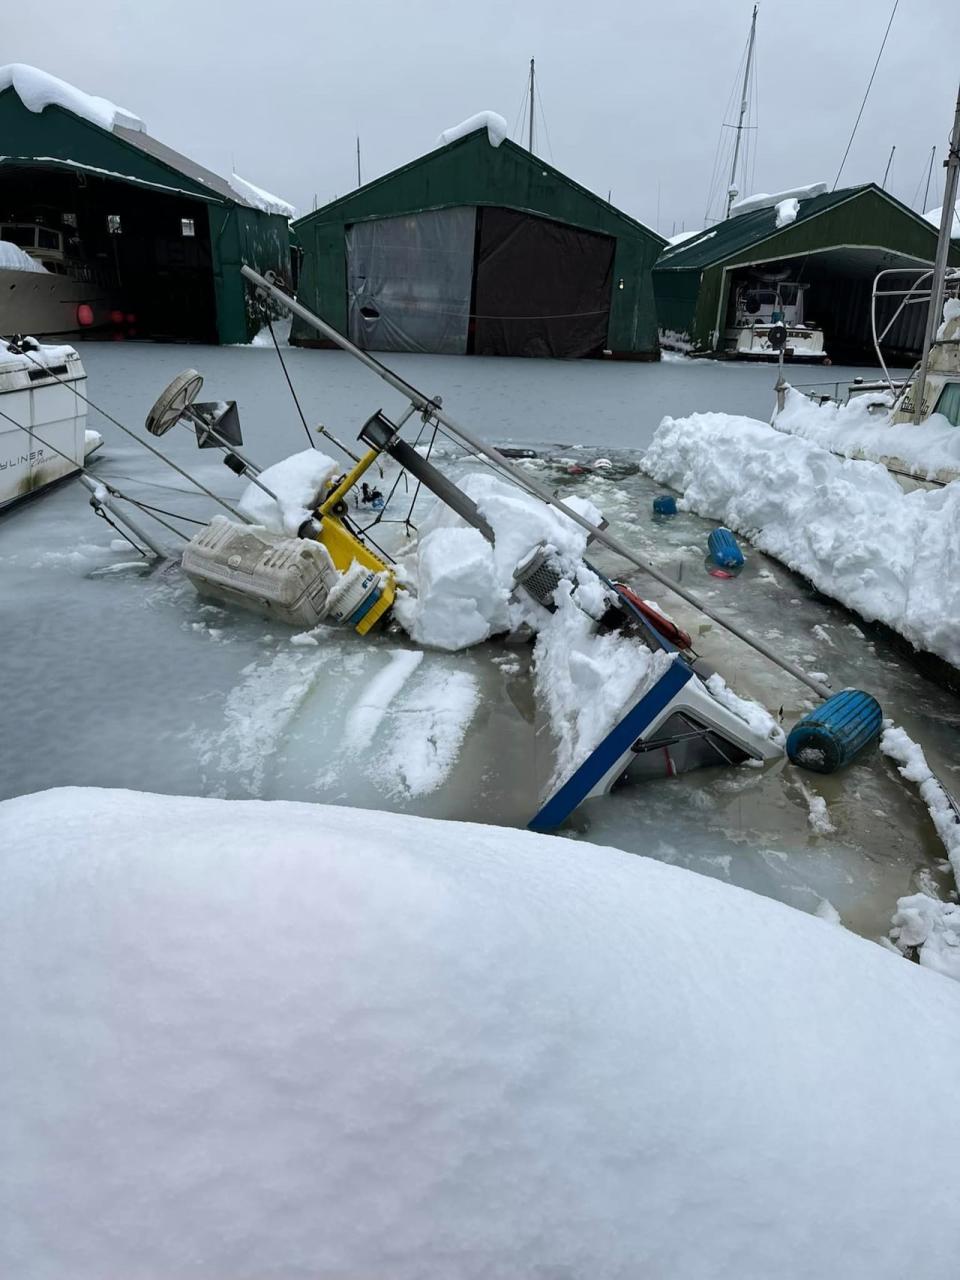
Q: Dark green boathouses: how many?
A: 3